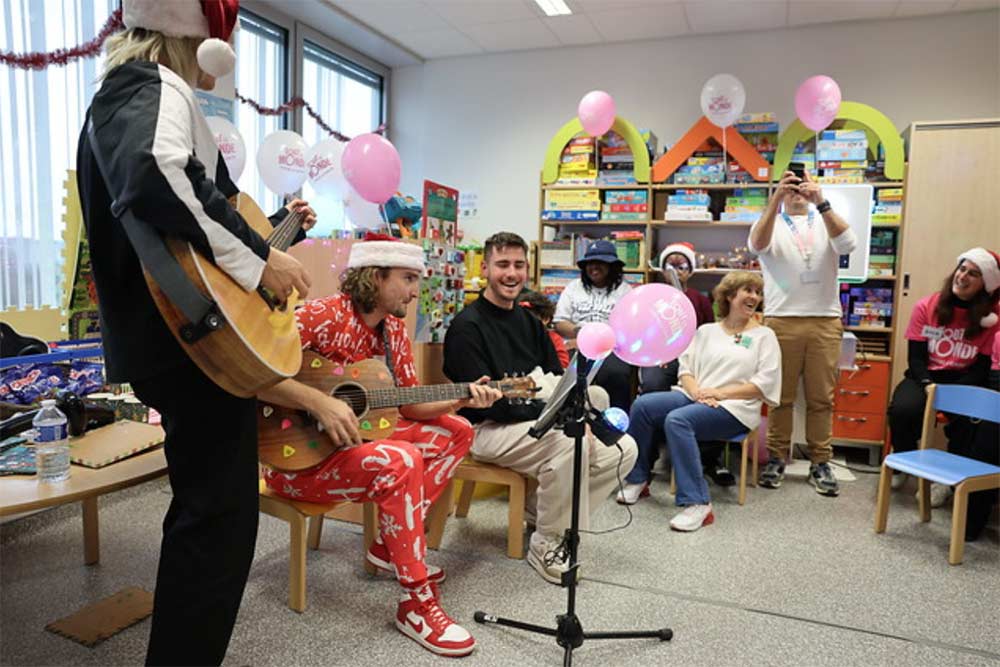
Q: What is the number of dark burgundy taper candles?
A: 0